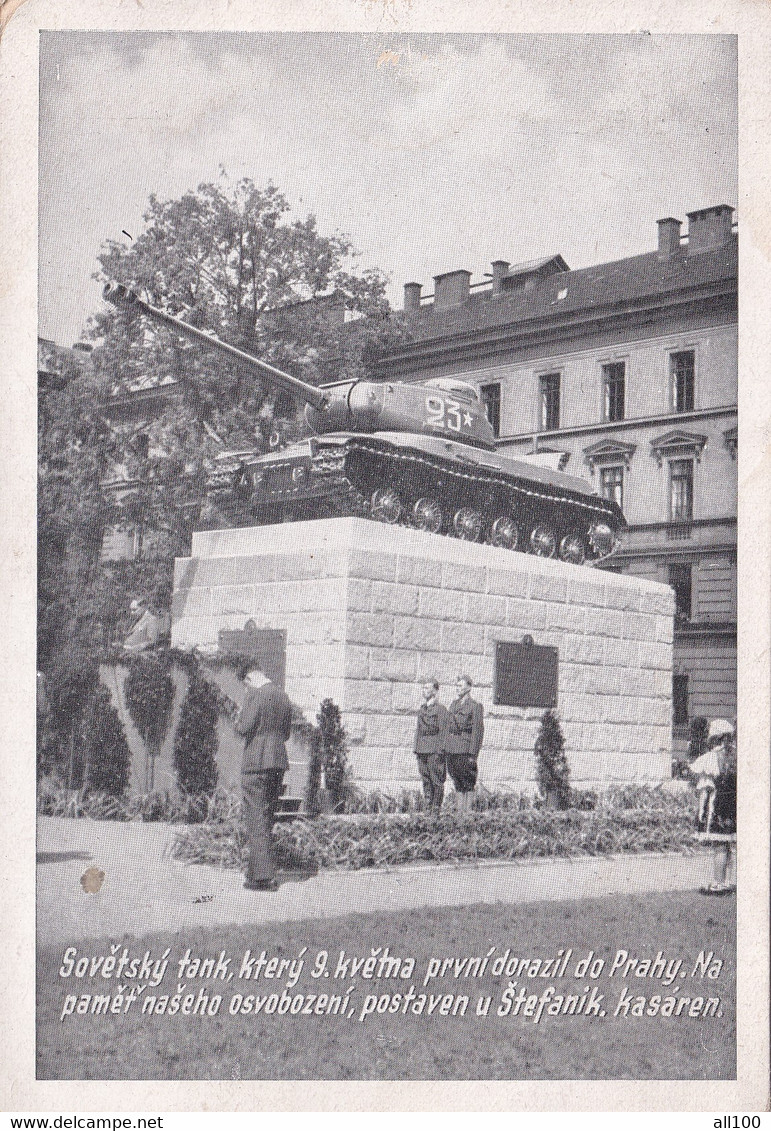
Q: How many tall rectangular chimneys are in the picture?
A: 5